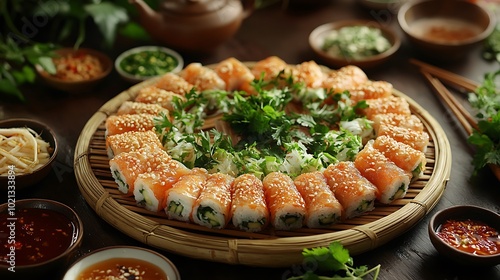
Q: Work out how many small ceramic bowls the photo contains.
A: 8